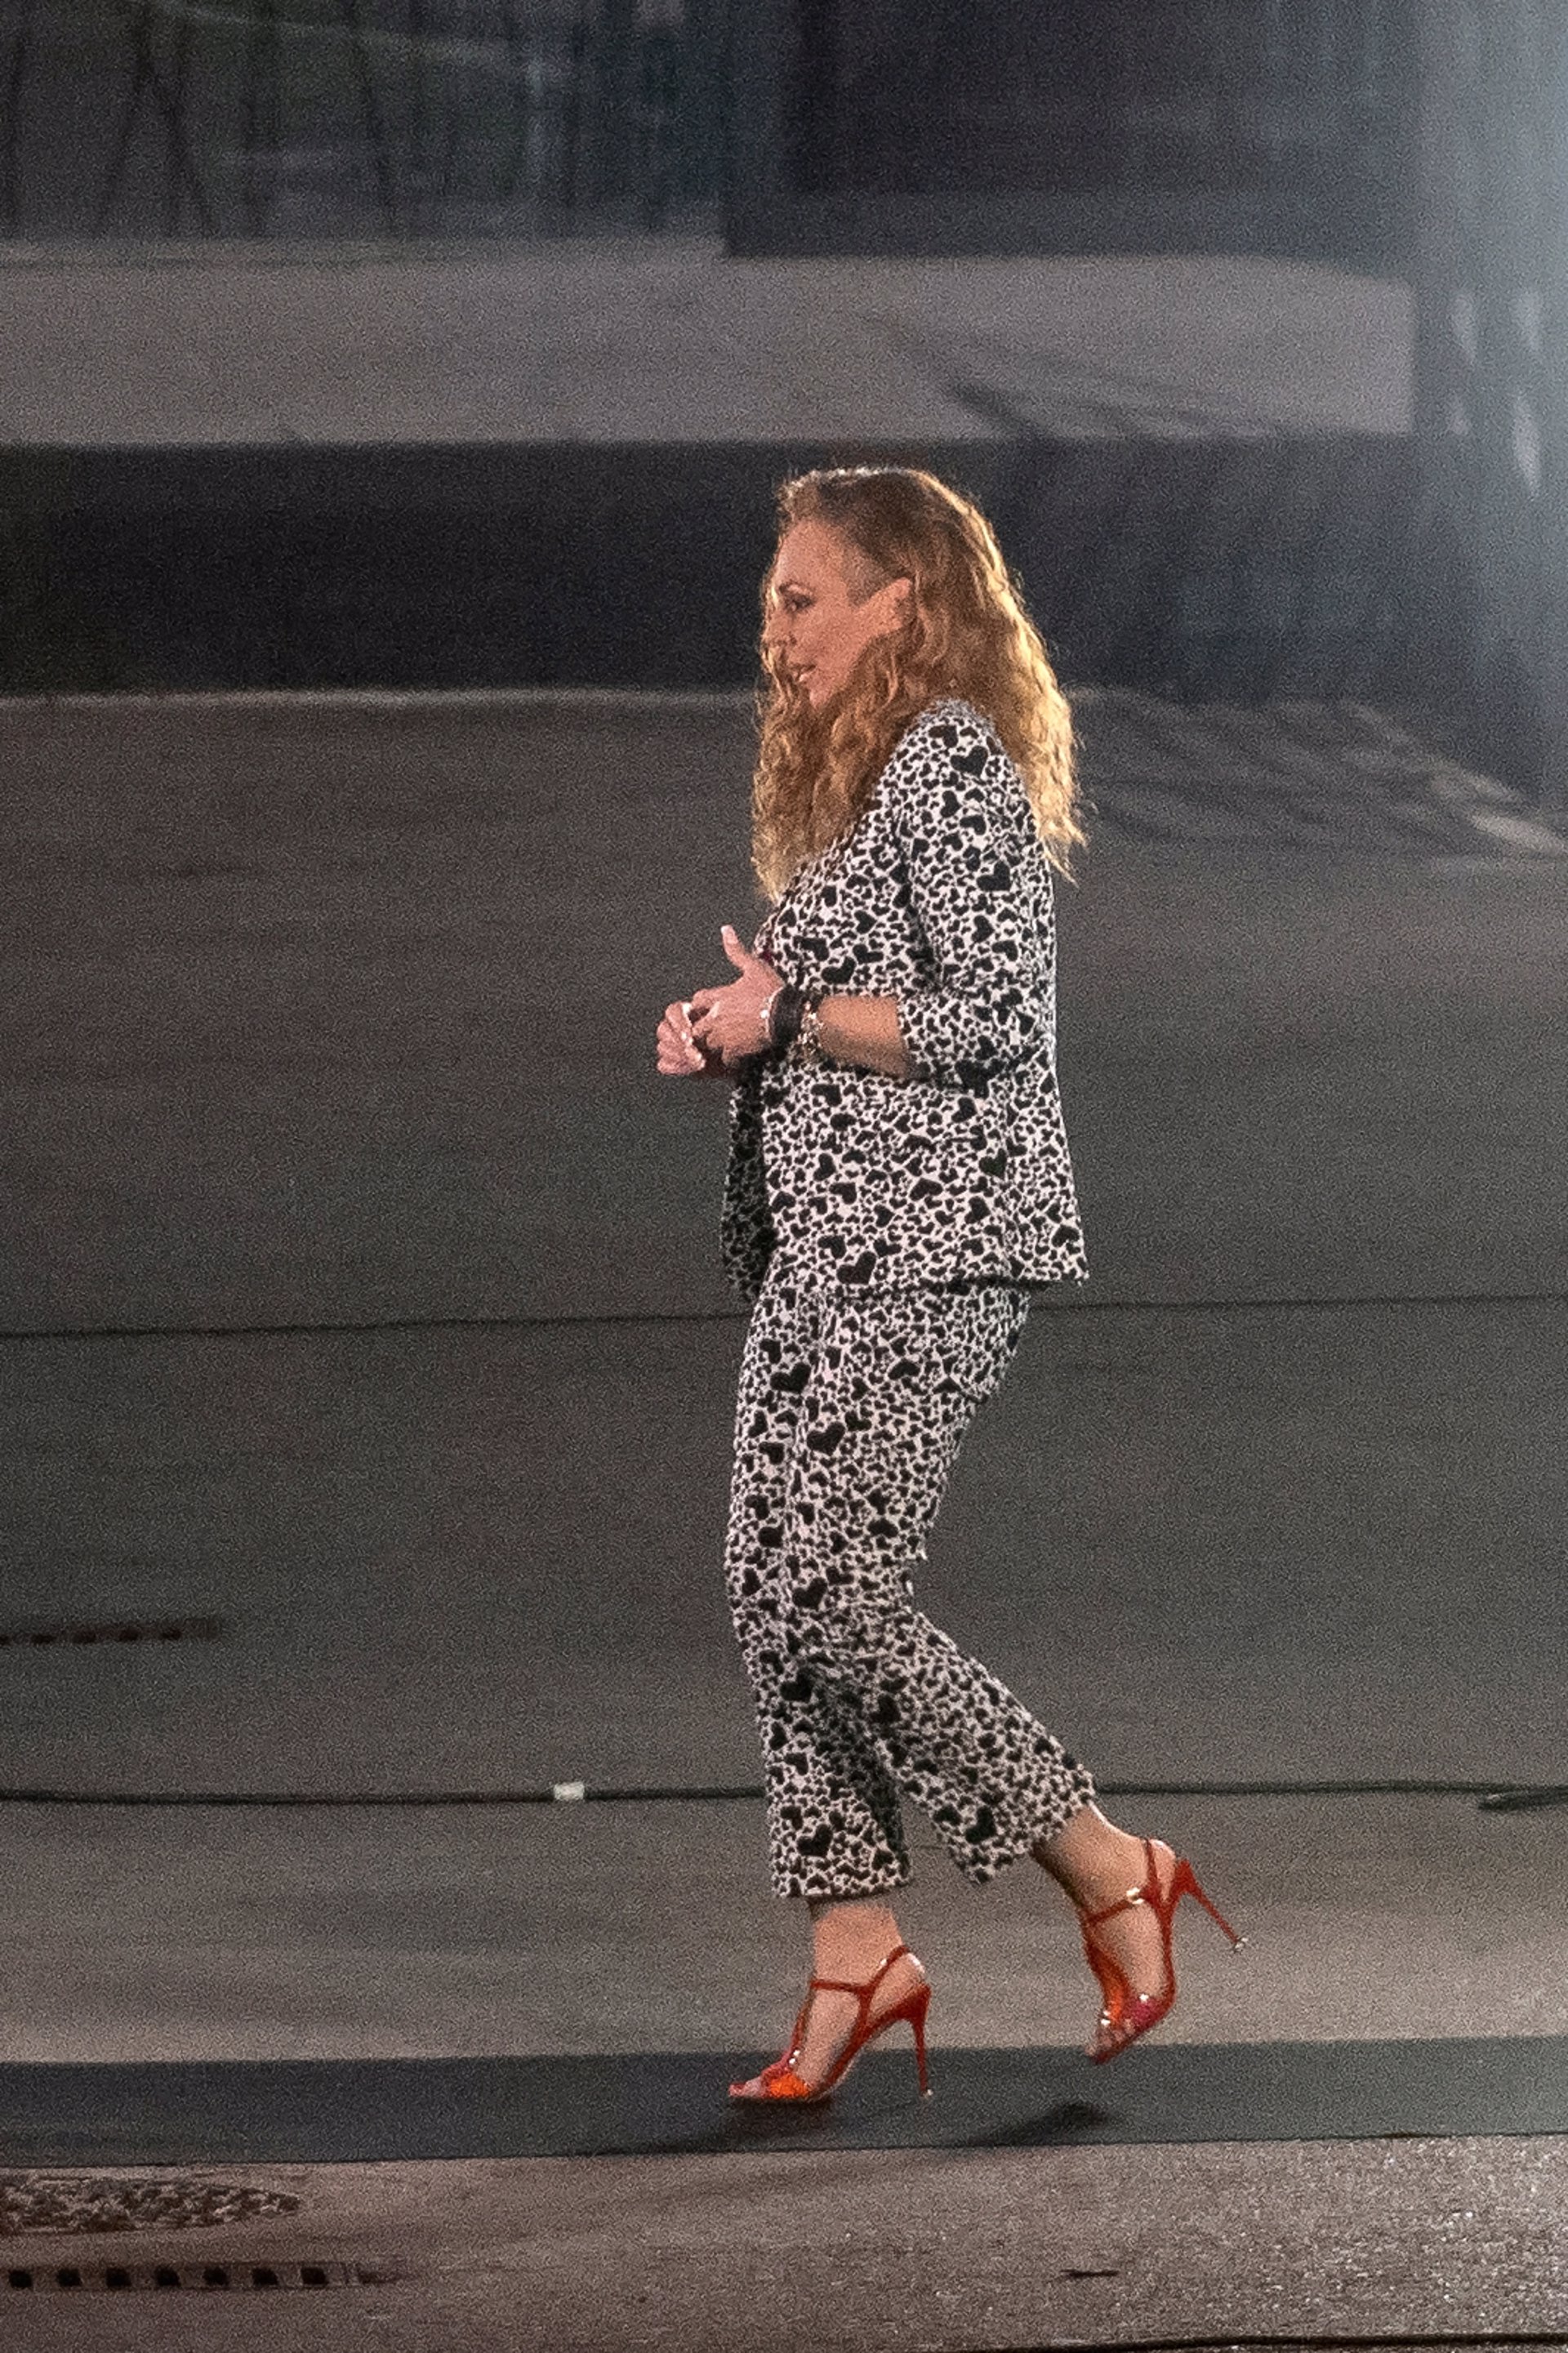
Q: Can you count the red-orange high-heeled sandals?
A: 2